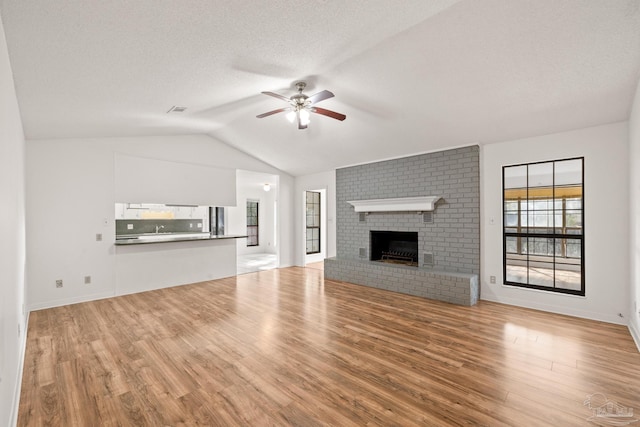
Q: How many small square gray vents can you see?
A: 4